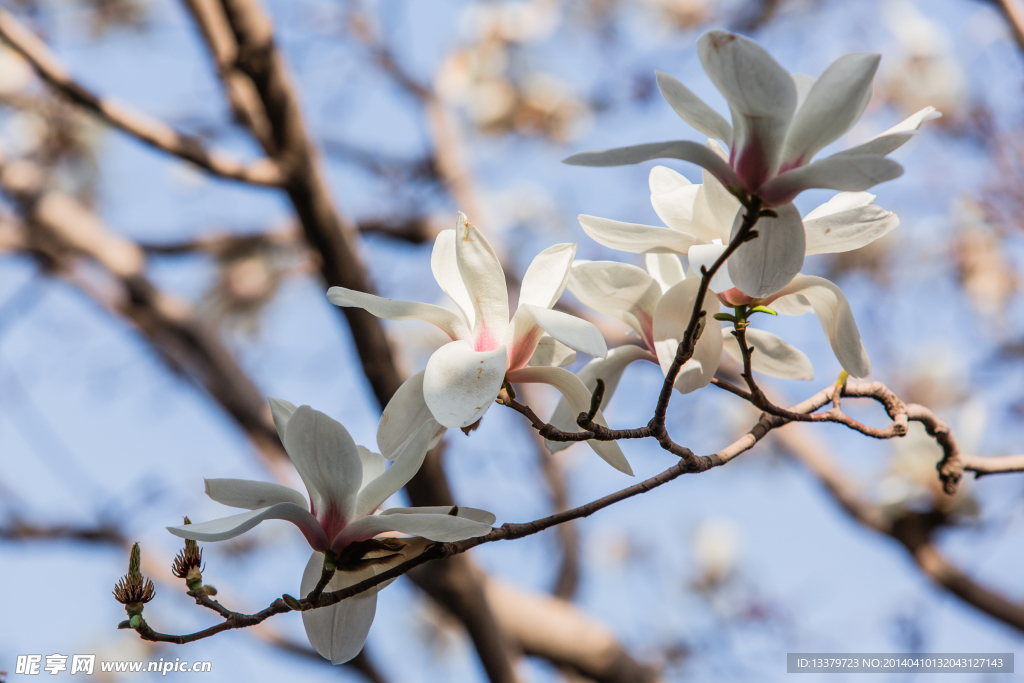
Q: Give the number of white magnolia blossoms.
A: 5